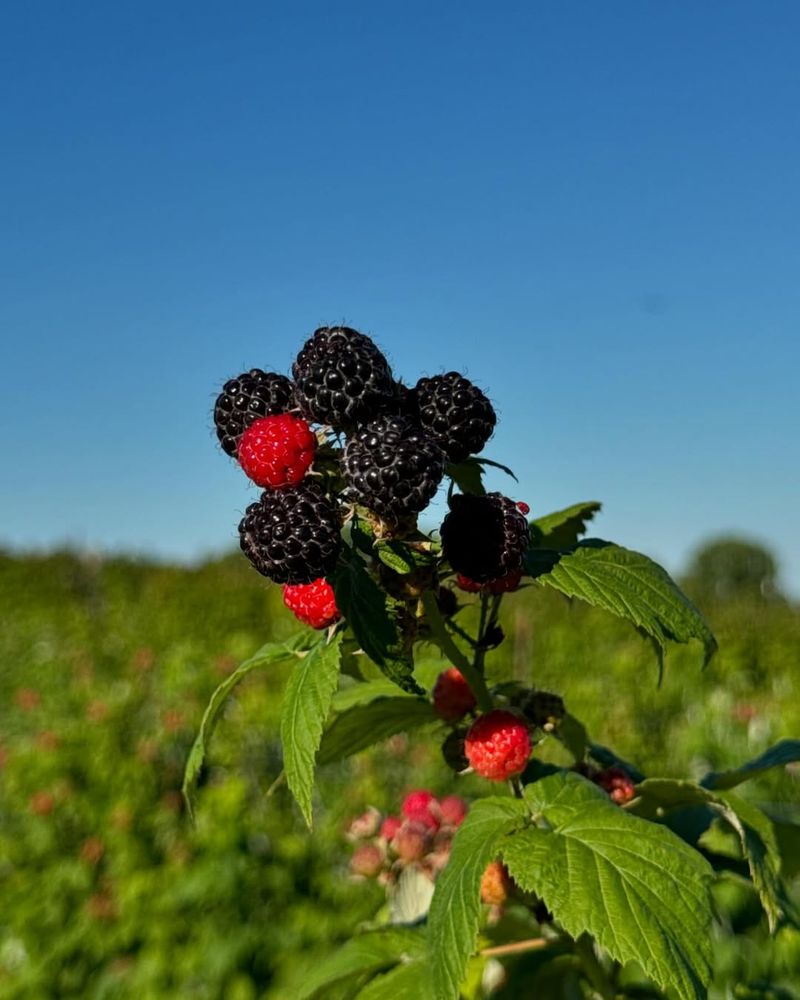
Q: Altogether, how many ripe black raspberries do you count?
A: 6